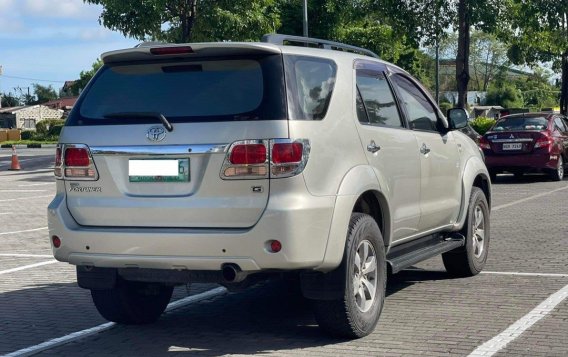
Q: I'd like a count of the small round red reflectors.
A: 2